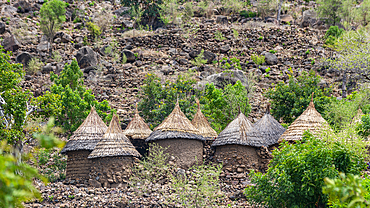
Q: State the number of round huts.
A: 8